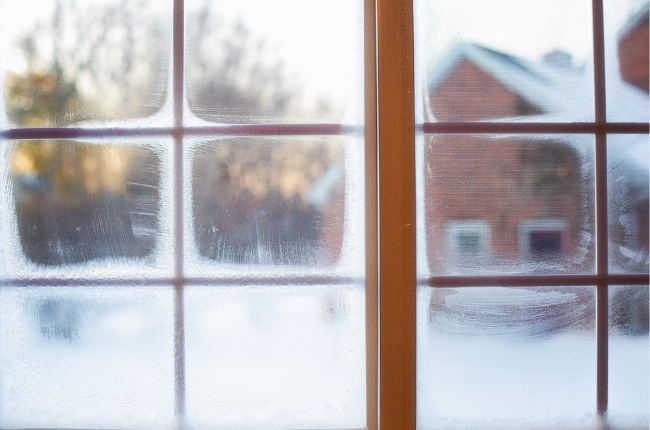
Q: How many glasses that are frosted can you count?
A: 12